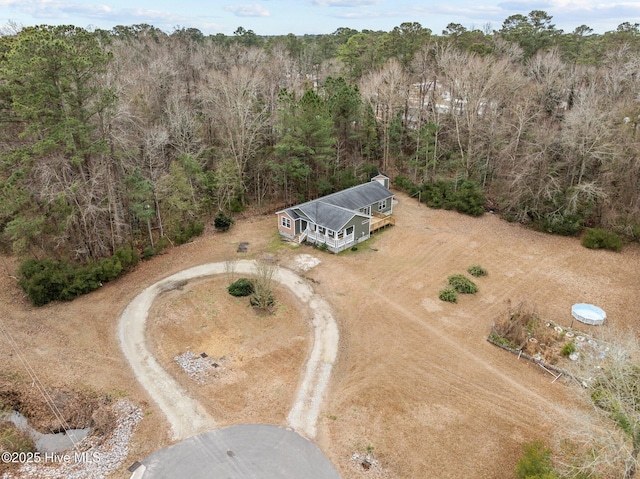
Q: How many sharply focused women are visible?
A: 0